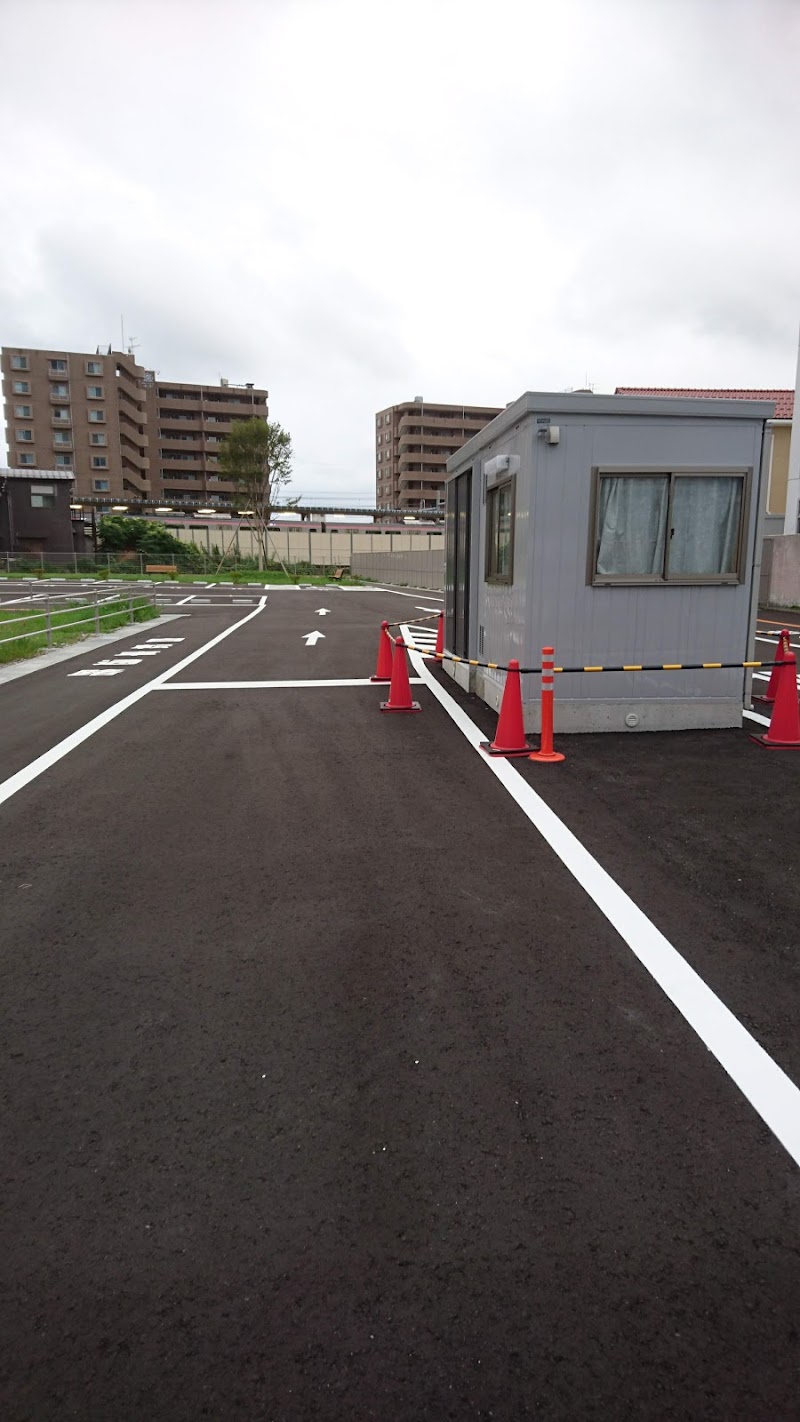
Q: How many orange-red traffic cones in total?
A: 6